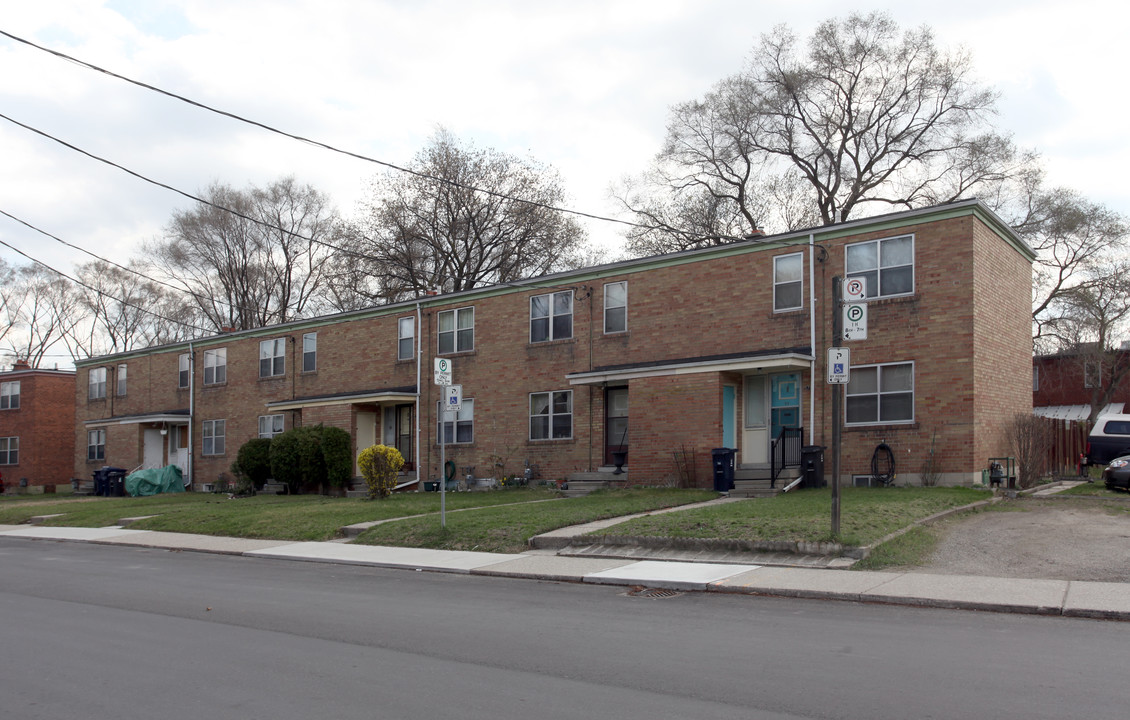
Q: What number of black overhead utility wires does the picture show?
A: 4